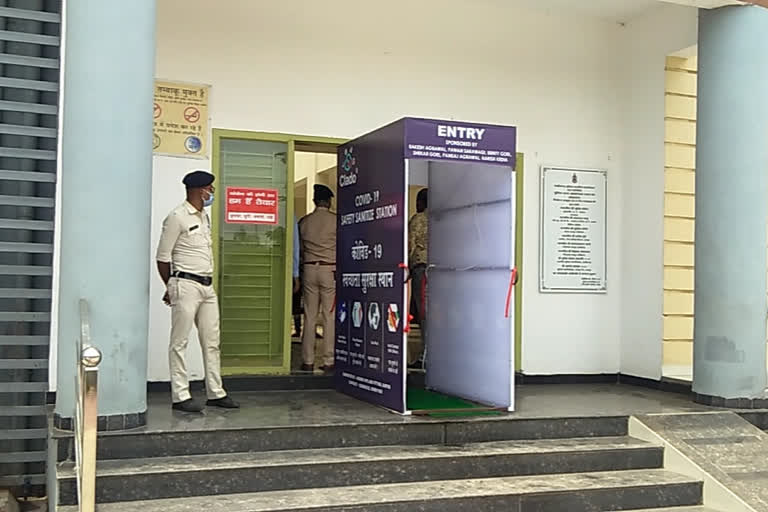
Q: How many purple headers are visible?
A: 1